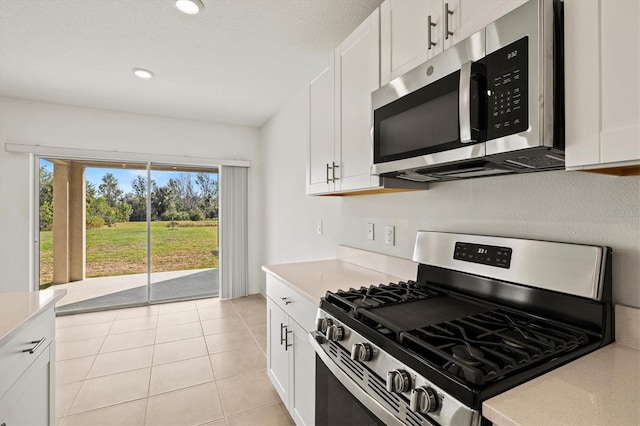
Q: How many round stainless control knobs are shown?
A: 5